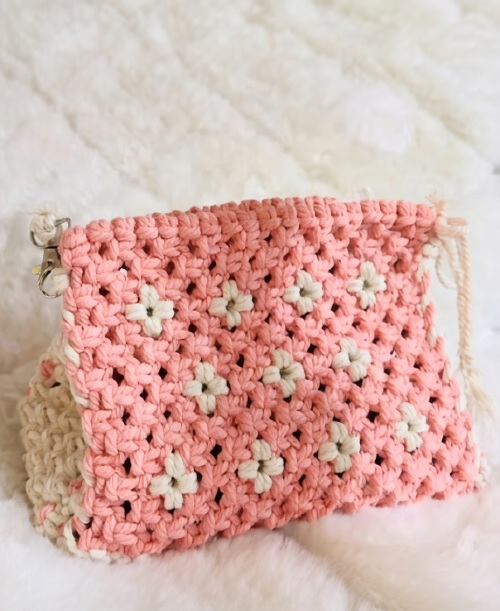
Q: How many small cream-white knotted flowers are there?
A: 11